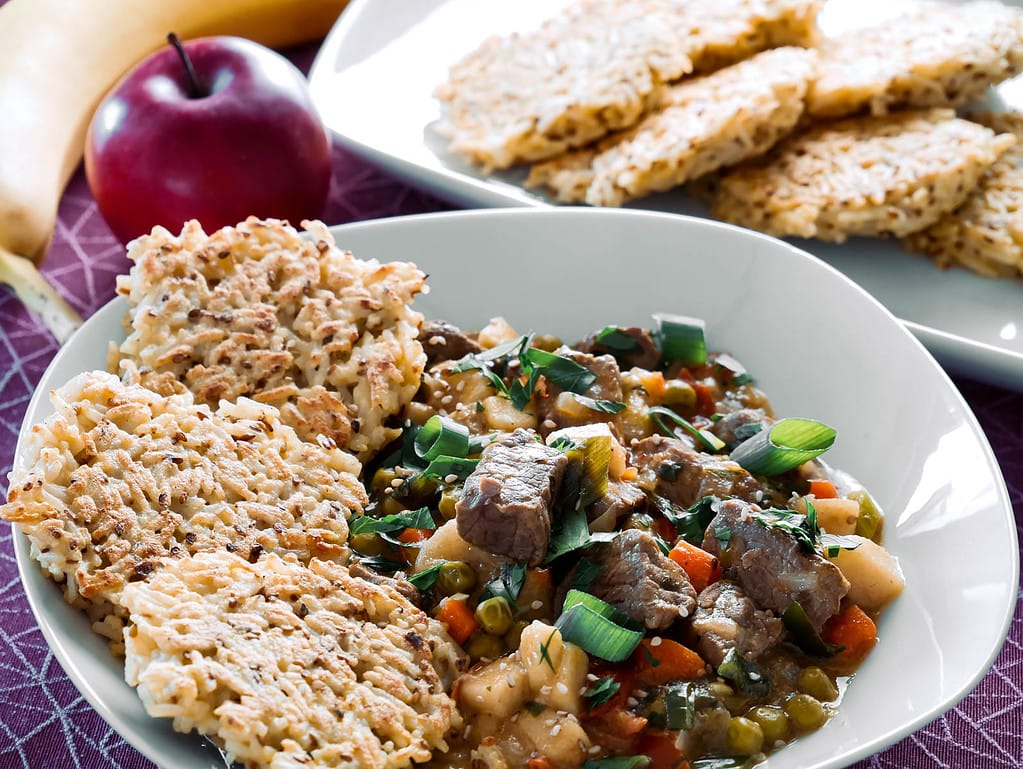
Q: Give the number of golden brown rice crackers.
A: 9